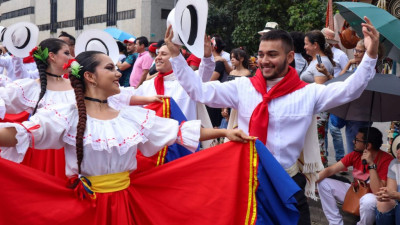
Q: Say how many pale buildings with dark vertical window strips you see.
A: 1